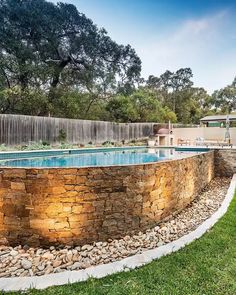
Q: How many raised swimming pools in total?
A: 1